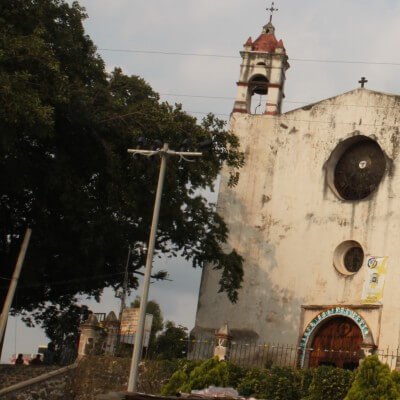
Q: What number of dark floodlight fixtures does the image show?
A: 4